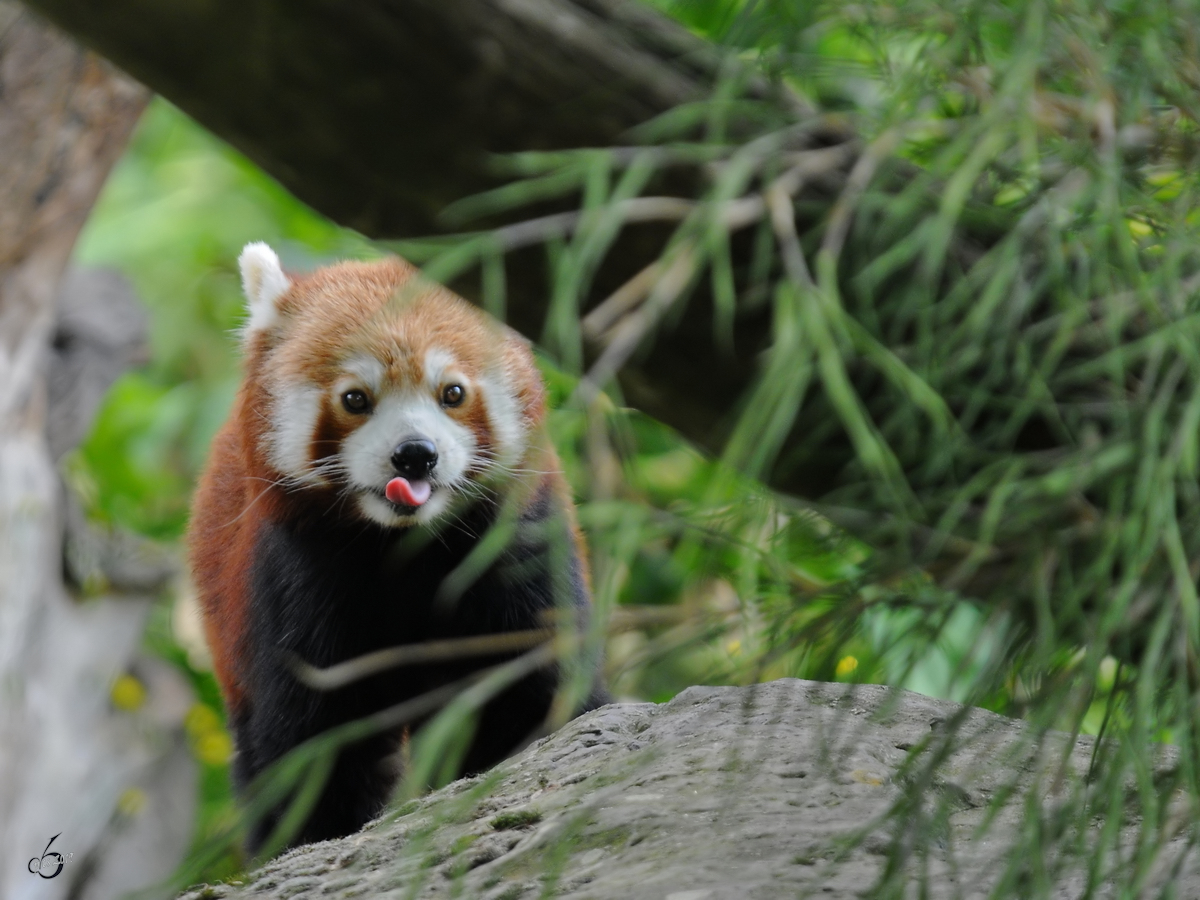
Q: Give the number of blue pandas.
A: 0